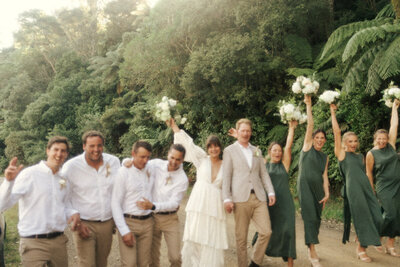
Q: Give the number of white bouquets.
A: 5